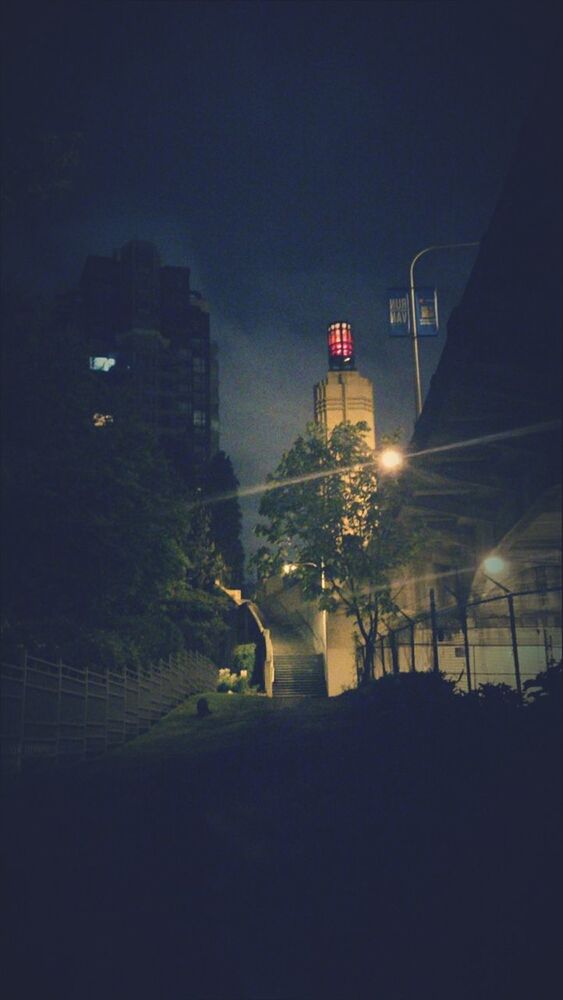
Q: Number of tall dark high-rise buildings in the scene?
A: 1